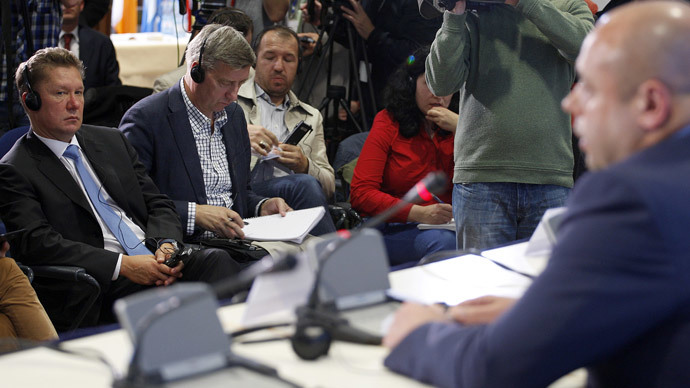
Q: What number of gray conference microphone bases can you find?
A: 2